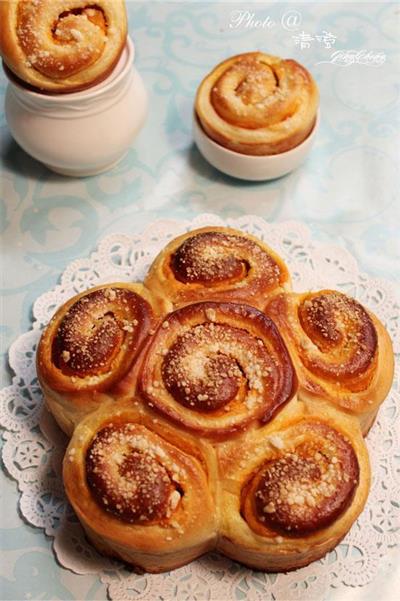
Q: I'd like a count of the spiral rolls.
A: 8